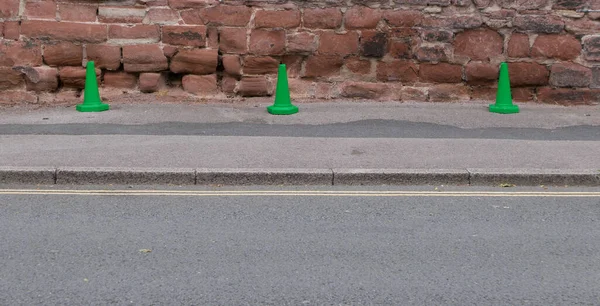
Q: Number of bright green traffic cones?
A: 3